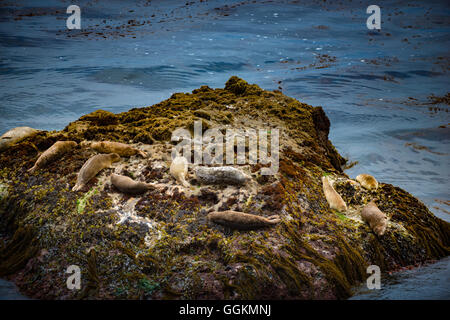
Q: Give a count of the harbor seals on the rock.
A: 11